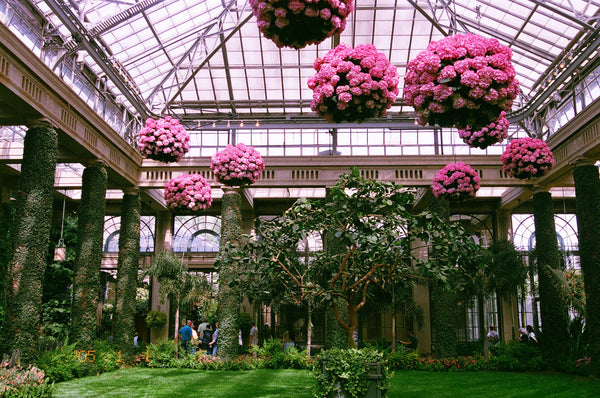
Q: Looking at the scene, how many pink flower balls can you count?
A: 9